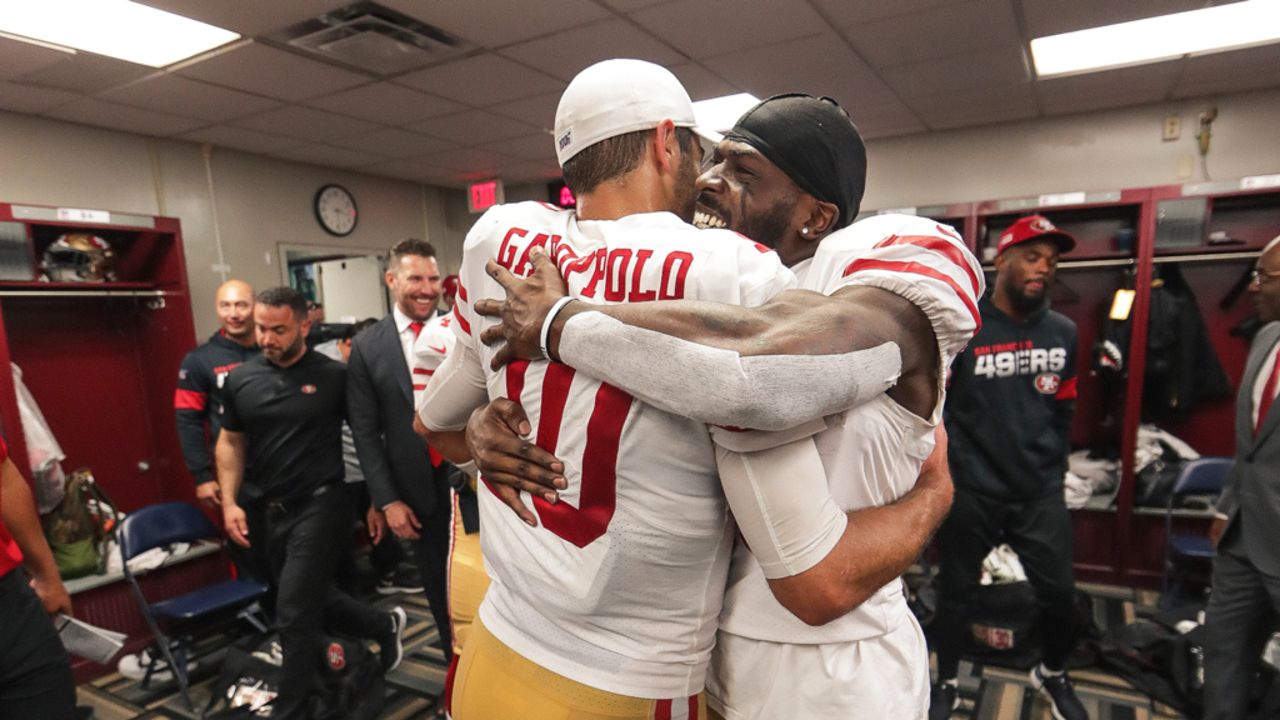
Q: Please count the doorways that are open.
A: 1